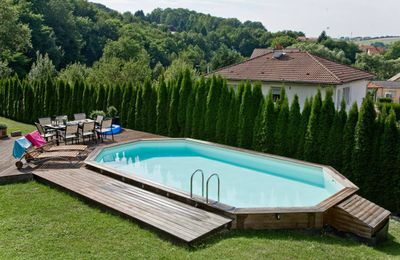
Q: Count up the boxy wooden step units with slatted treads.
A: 1